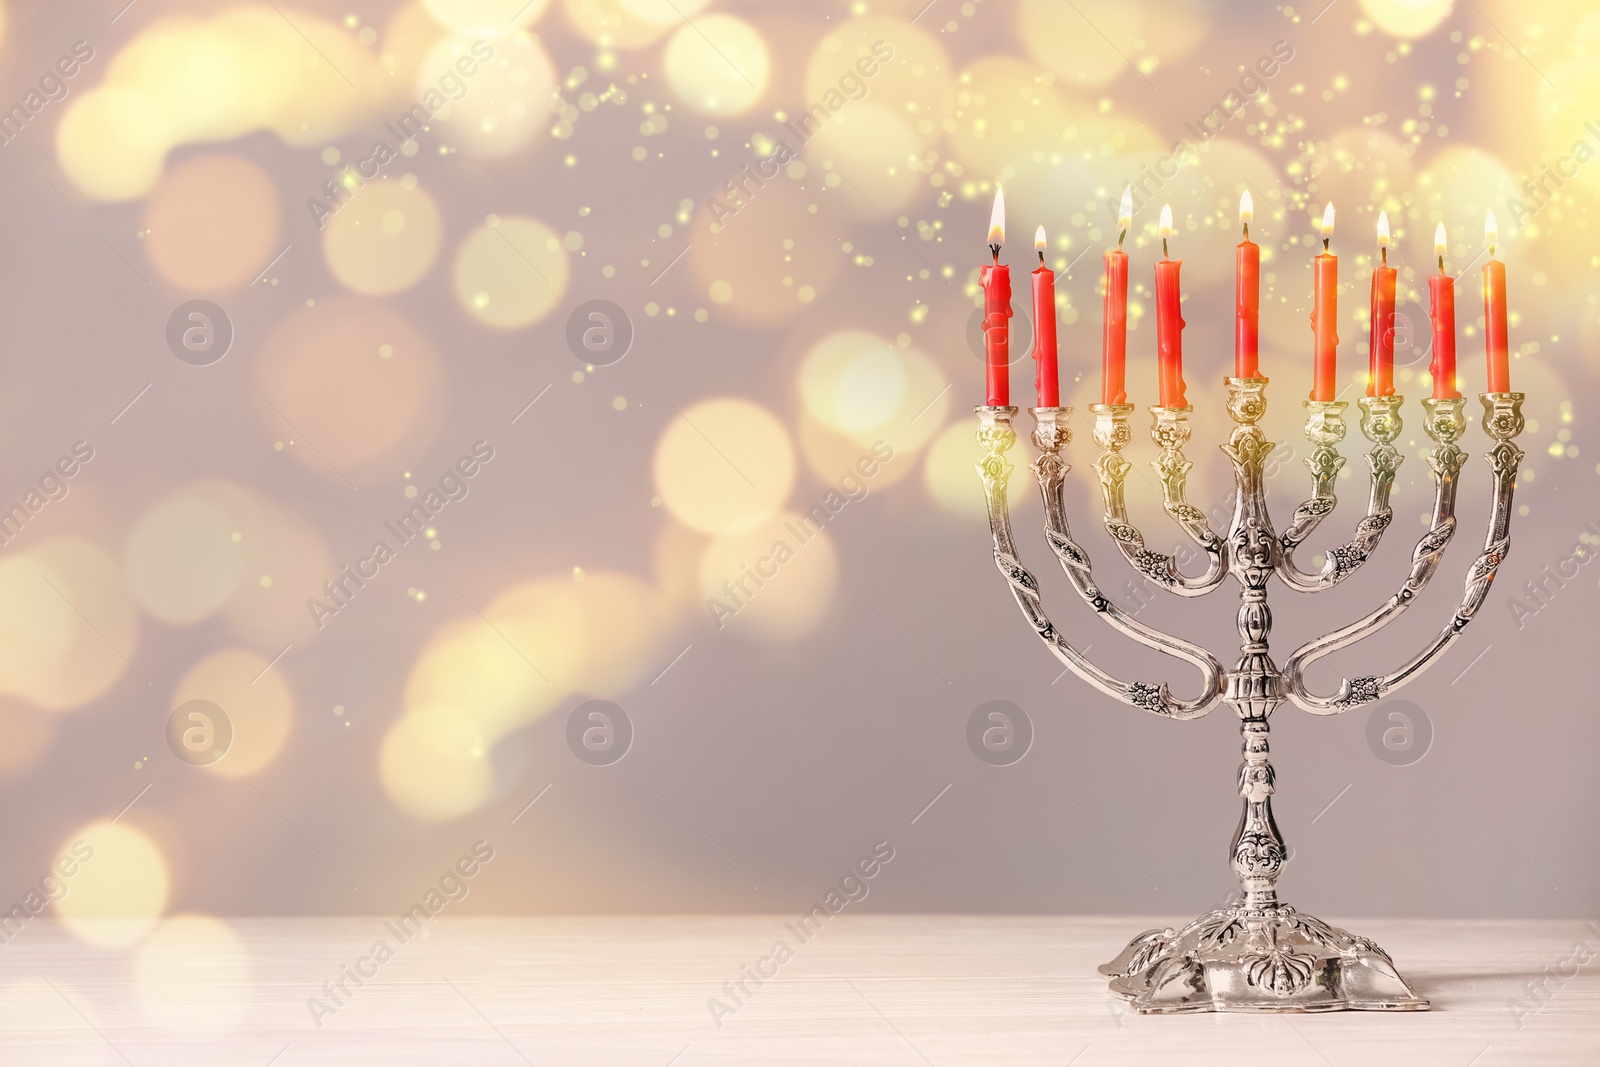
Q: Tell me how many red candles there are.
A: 9